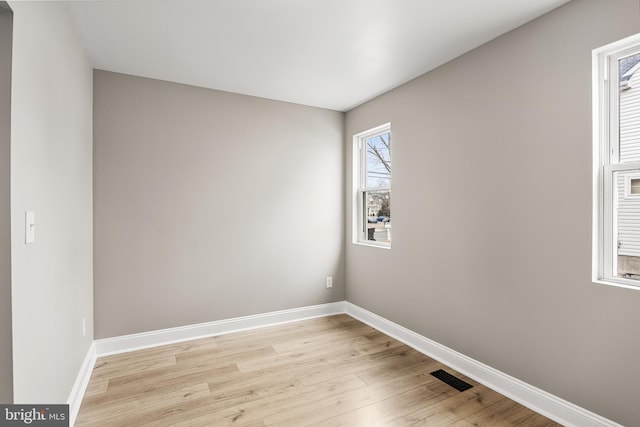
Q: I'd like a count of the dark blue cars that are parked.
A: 1